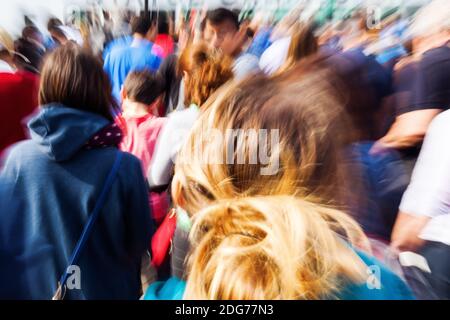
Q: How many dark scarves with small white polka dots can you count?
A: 1